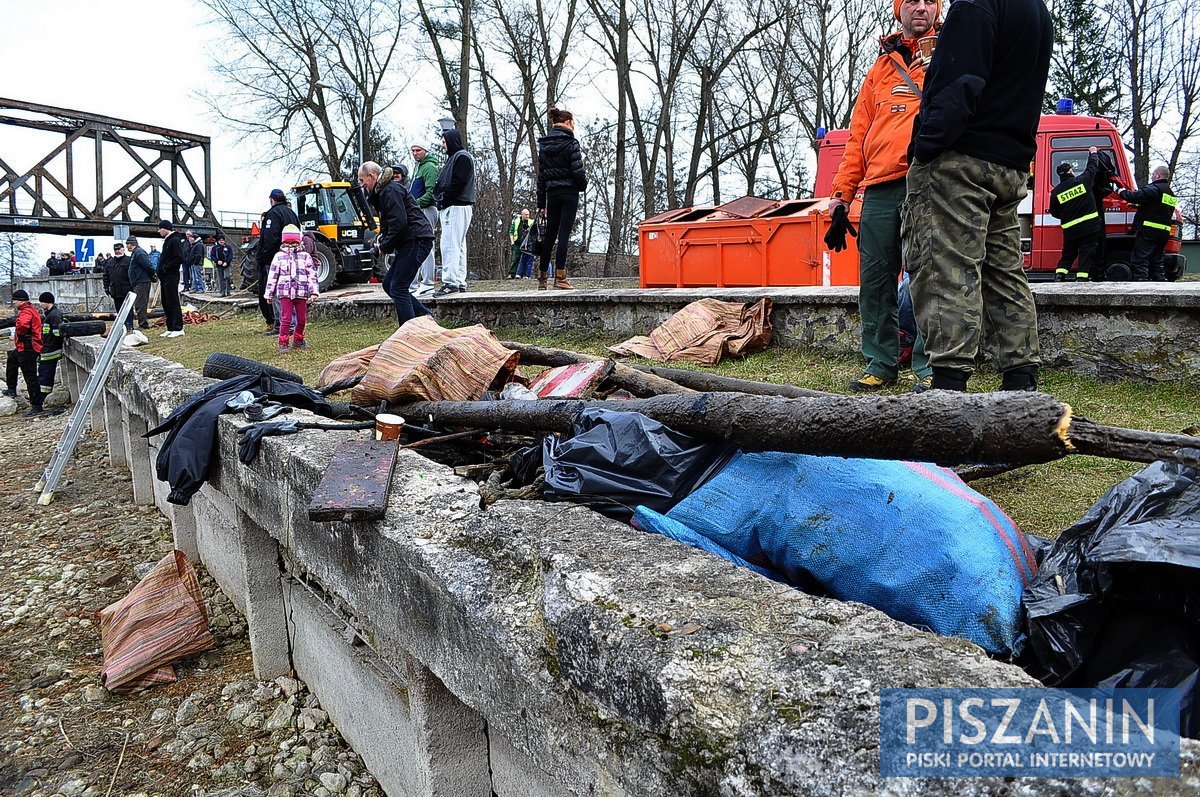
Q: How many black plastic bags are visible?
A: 2